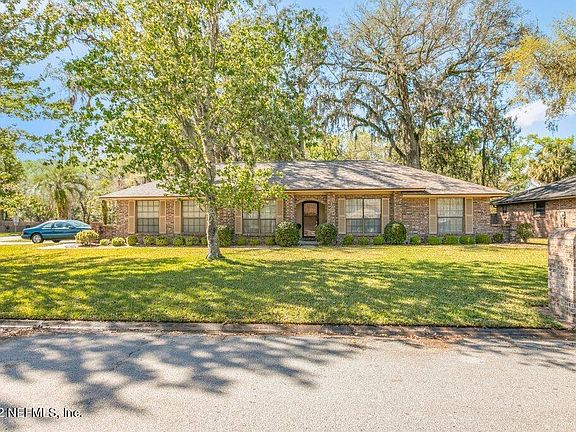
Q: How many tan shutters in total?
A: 9